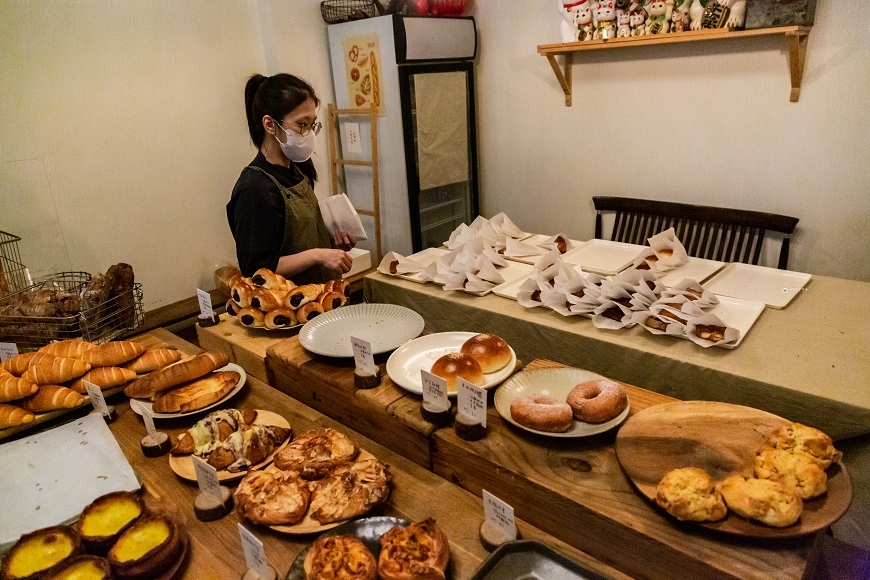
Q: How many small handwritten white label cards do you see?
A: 10